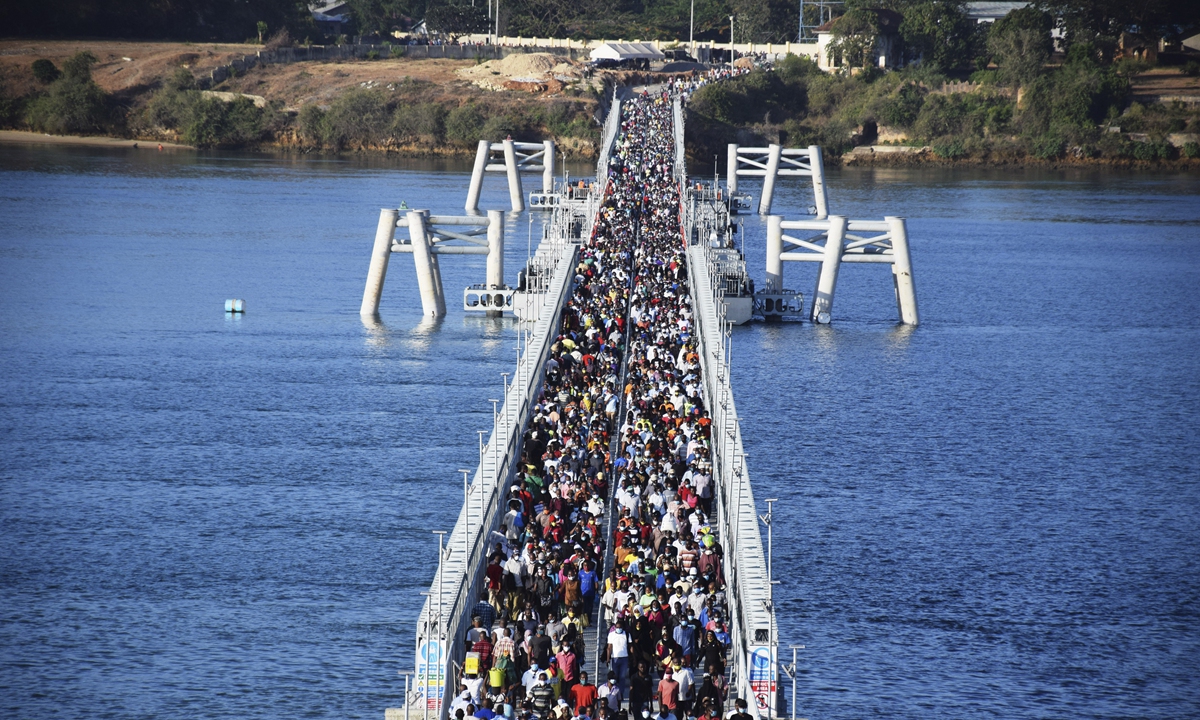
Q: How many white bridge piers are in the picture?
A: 4